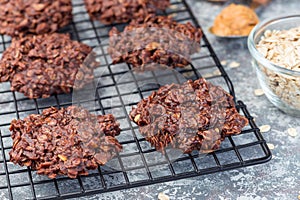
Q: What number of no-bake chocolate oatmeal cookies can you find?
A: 6